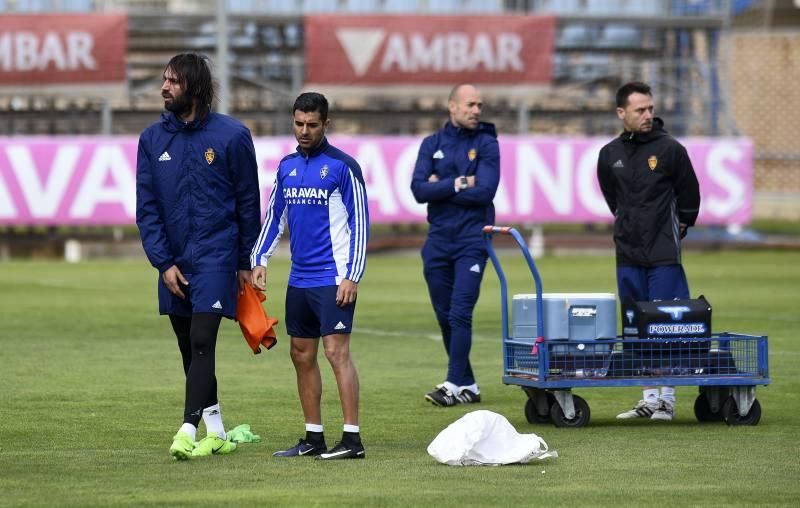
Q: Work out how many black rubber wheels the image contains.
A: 4